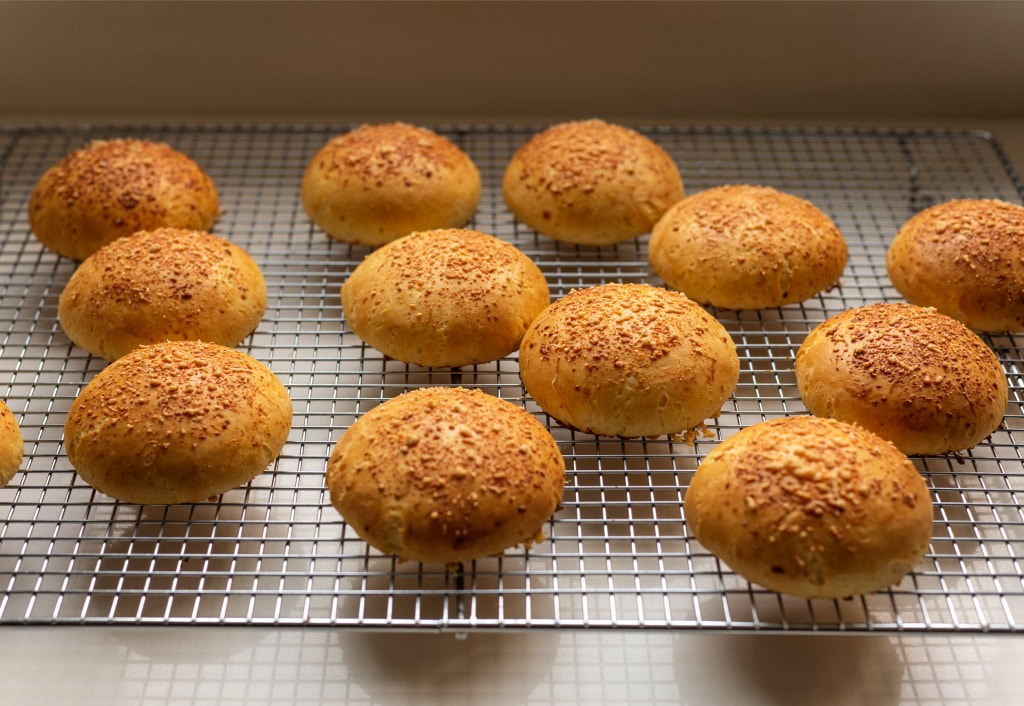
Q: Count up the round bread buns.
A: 13